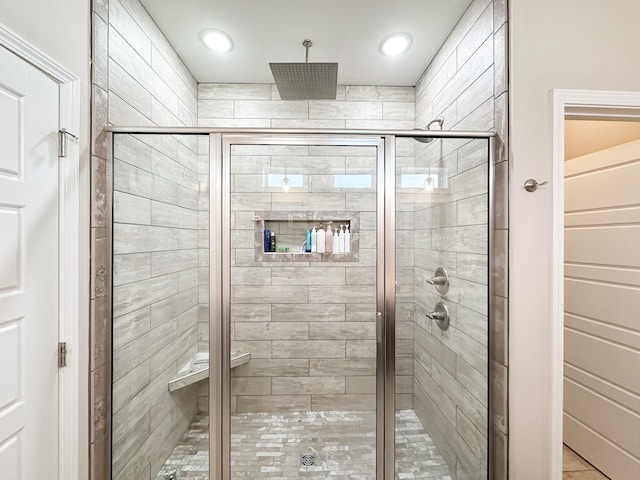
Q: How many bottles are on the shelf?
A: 9